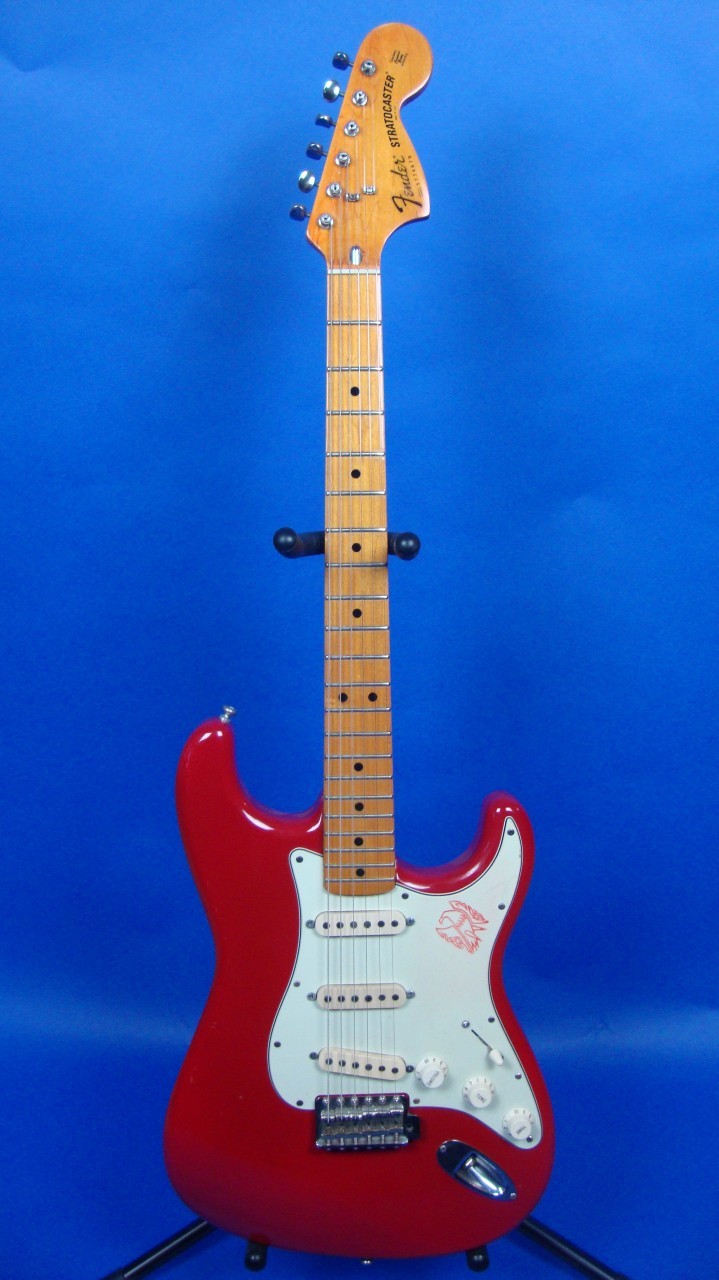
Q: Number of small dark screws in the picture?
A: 11